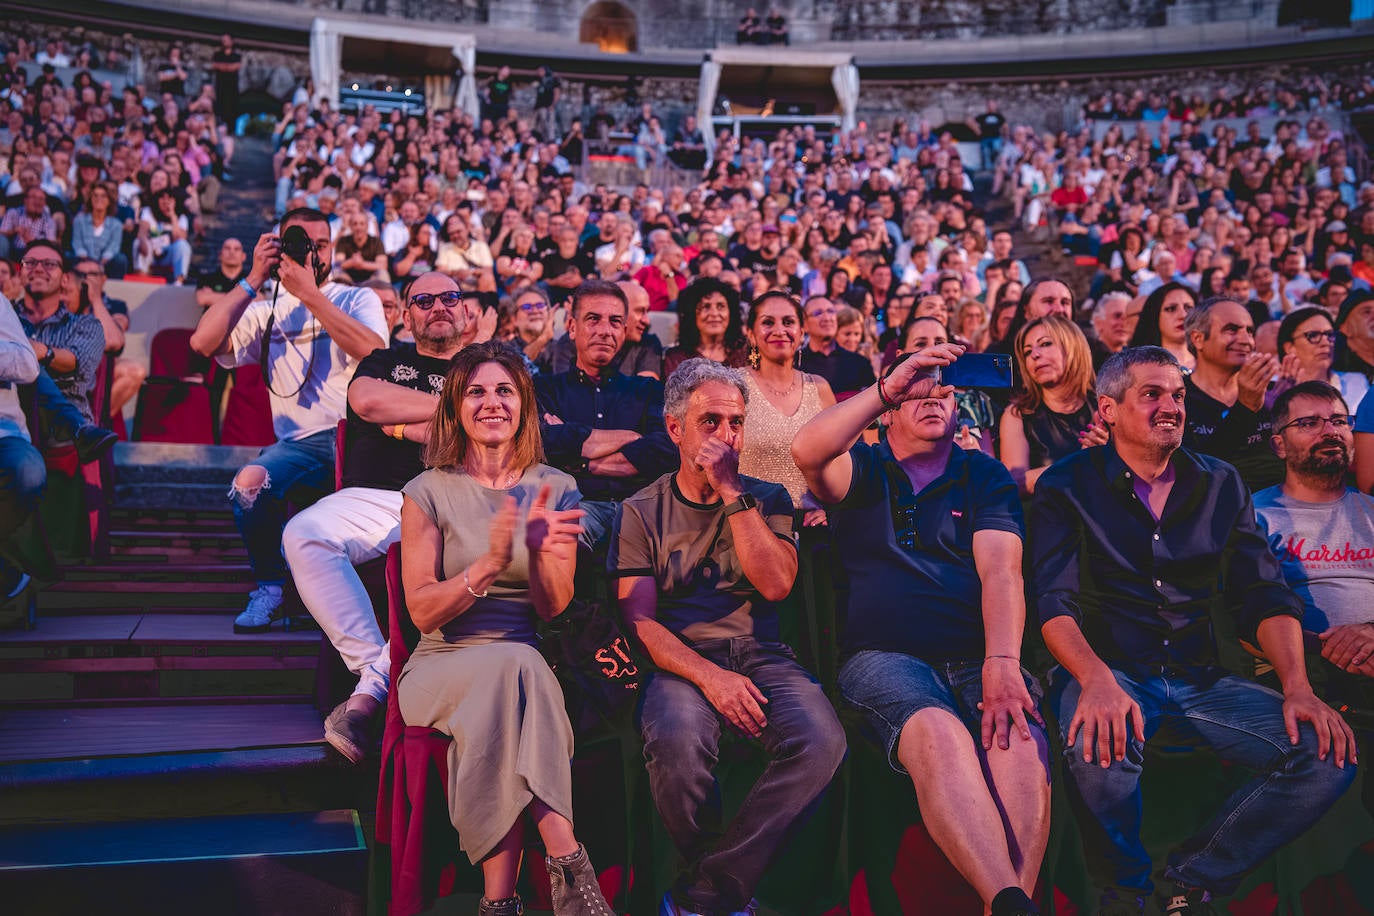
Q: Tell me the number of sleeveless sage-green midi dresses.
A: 1